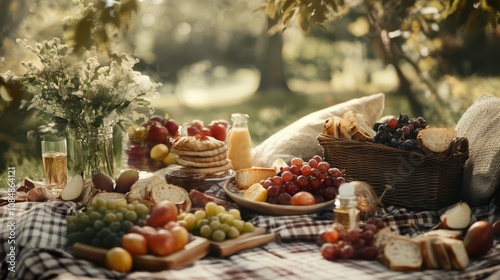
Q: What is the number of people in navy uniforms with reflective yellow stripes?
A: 0